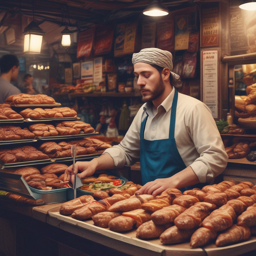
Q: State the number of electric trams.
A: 0